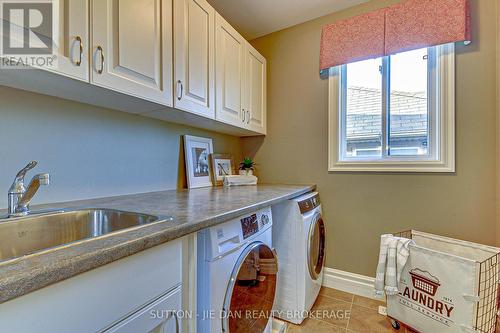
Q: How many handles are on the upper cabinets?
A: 5